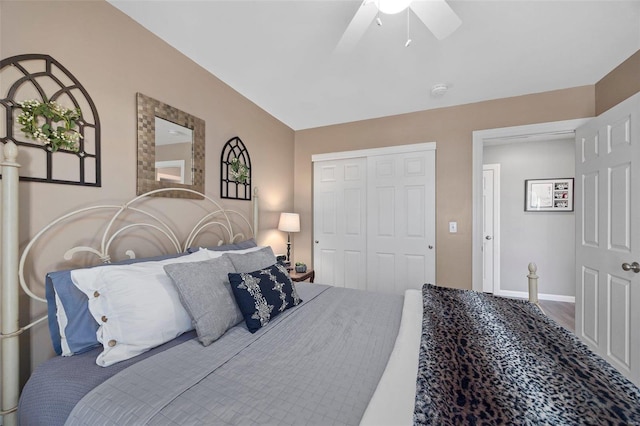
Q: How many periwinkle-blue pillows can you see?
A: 2